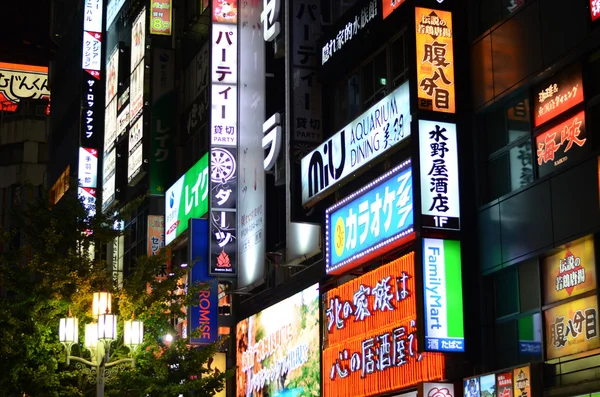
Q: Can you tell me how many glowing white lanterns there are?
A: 5